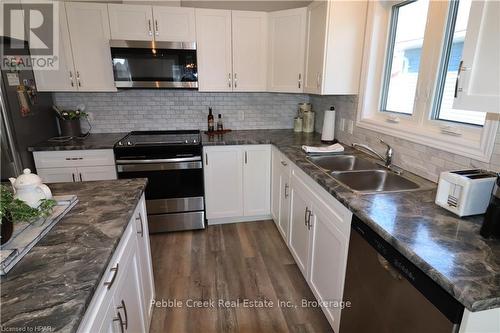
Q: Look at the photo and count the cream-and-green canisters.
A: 3